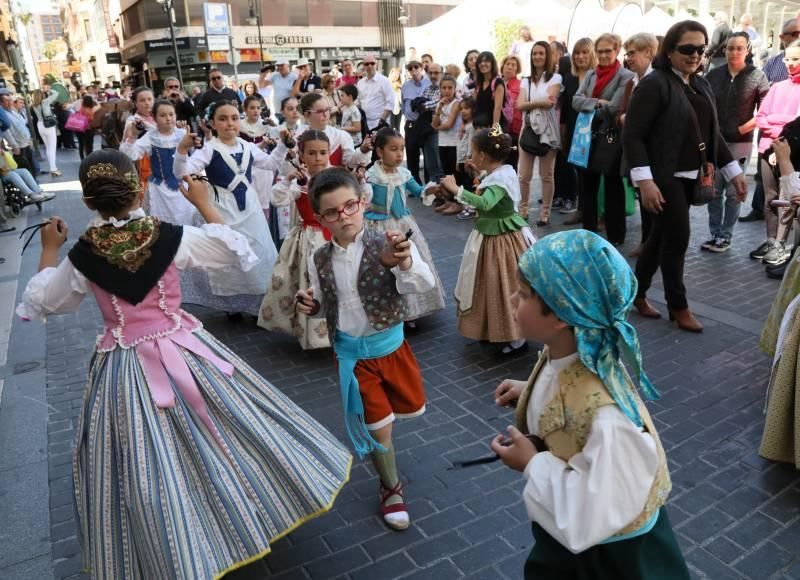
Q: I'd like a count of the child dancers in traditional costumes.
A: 12